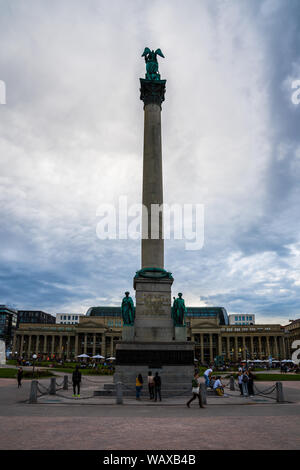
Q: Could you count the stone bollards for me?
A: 7